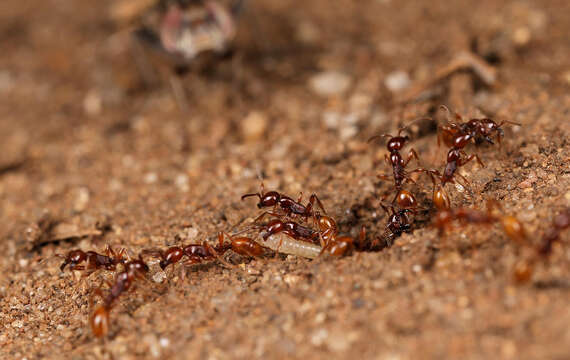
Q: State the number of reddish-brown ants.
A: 11